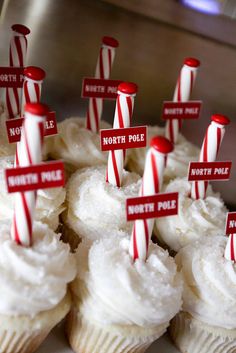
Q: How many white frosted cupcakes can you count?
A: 9